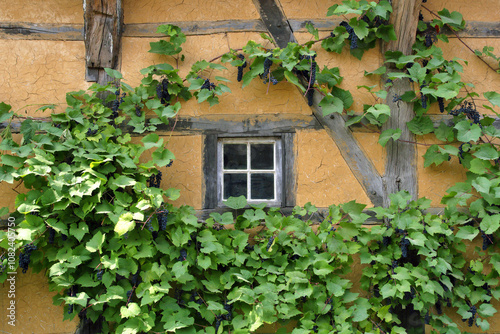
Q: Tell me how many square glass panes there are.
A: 4